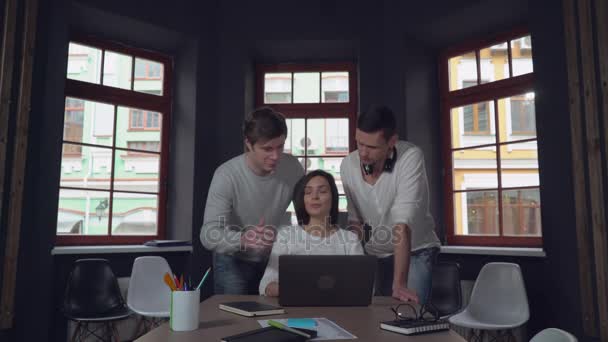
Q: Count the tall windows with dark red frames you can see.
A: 3